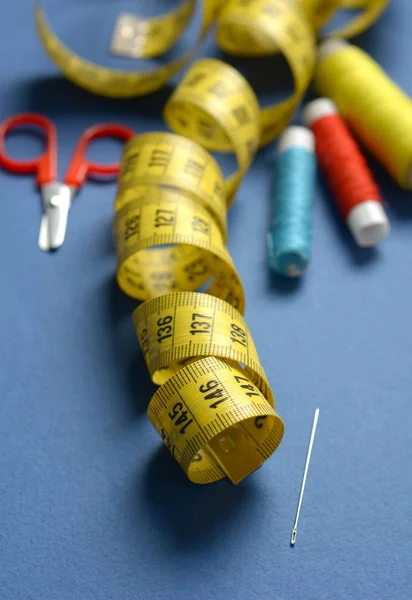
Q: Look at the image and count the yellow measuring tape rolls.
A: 1